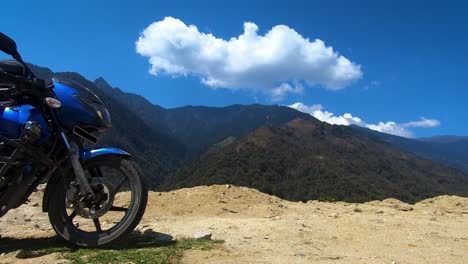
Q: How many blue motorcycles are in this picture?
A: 1